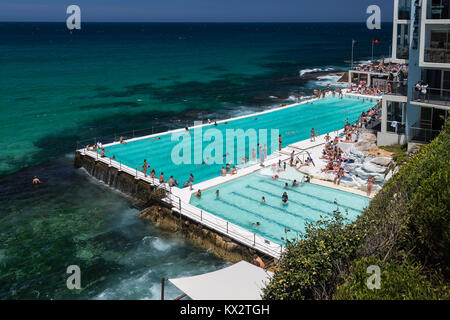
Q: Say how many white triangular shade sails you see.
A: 1